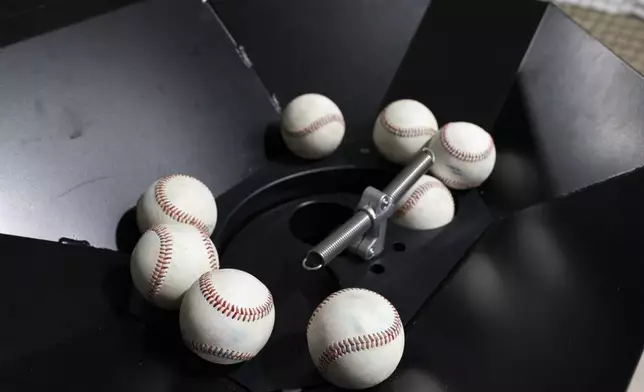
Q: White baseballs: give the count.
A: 8